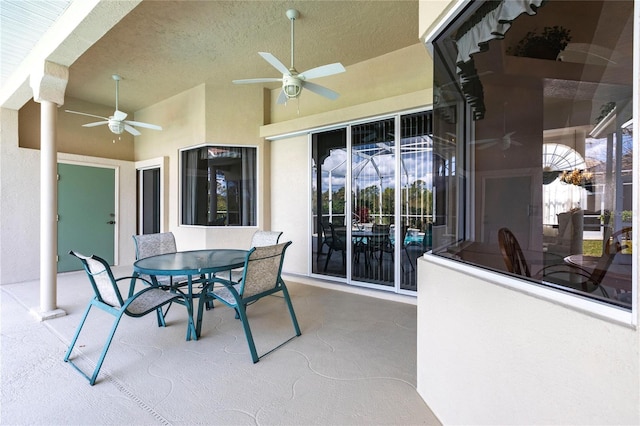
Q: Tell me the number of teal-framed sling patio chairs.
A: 4